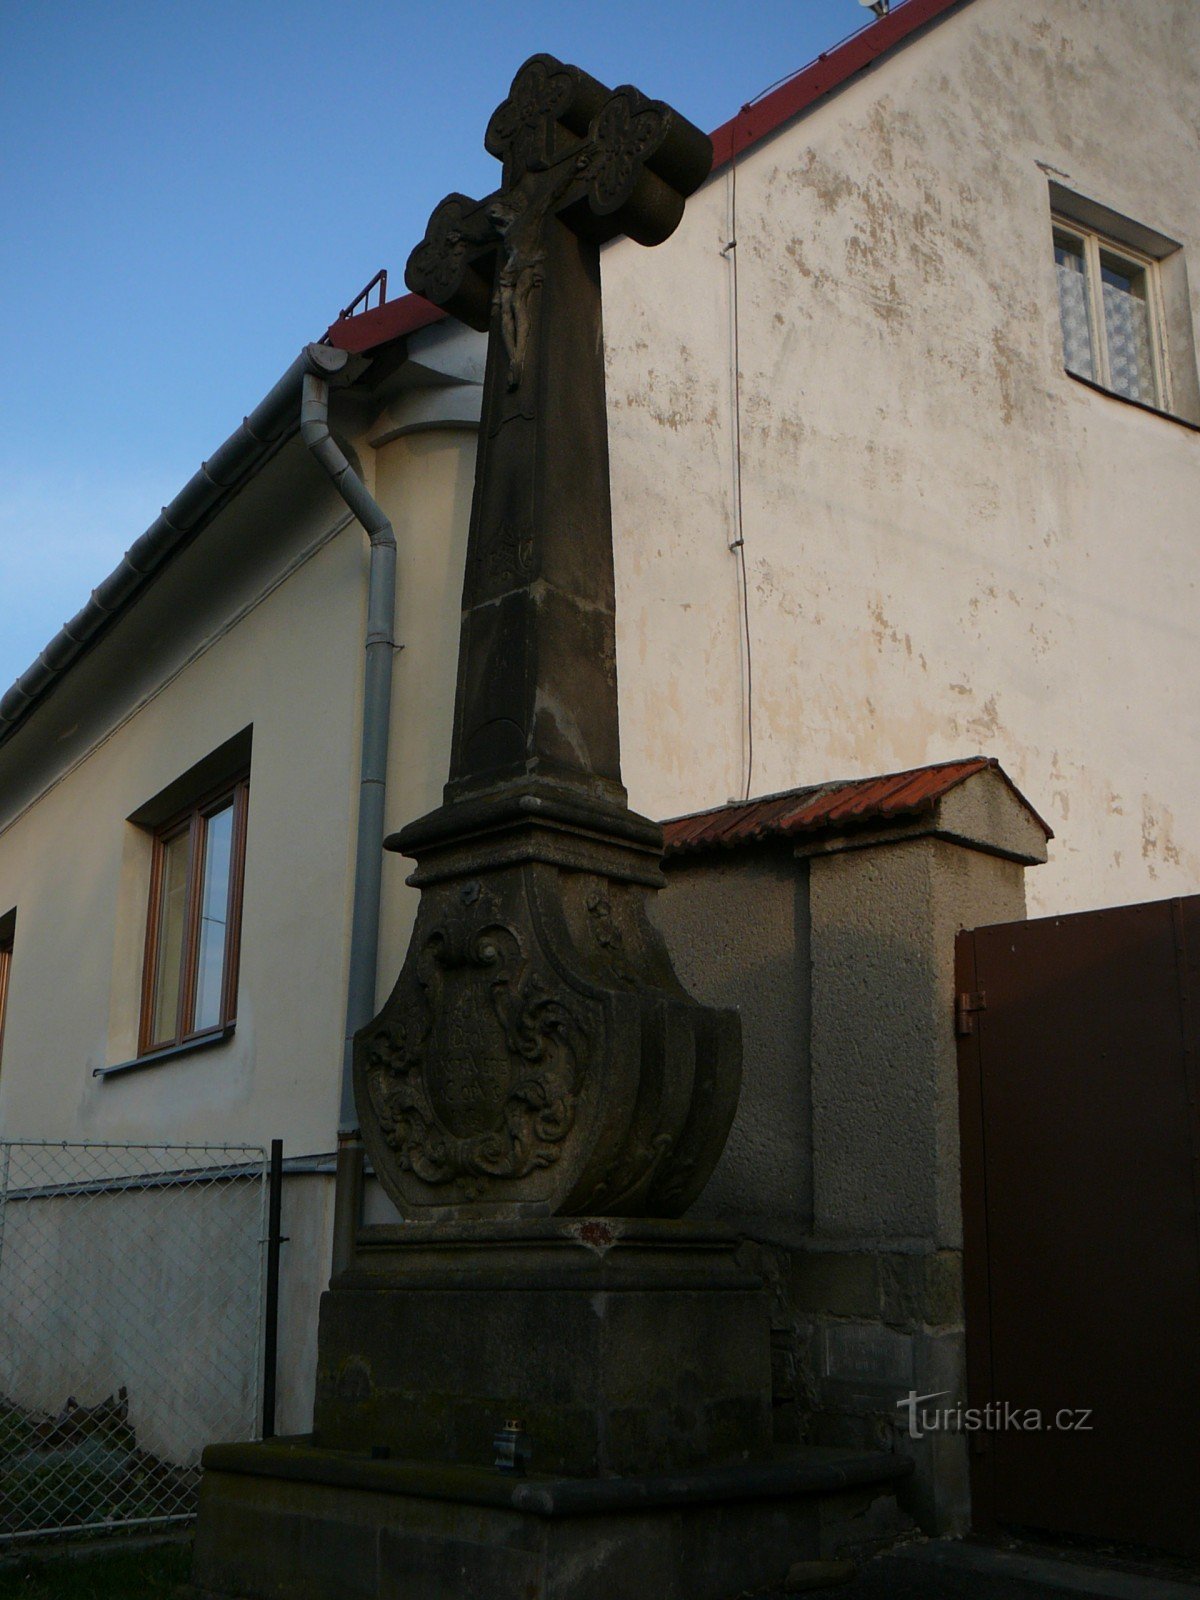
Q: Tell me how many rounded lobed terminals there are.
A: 3